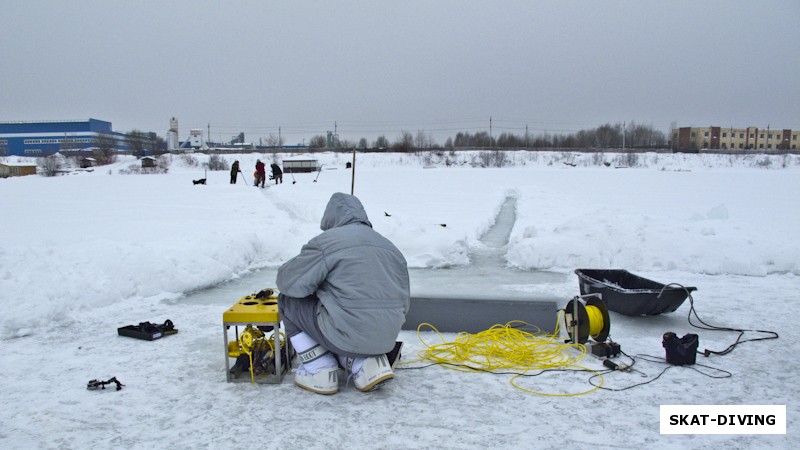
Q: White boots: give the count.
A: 2